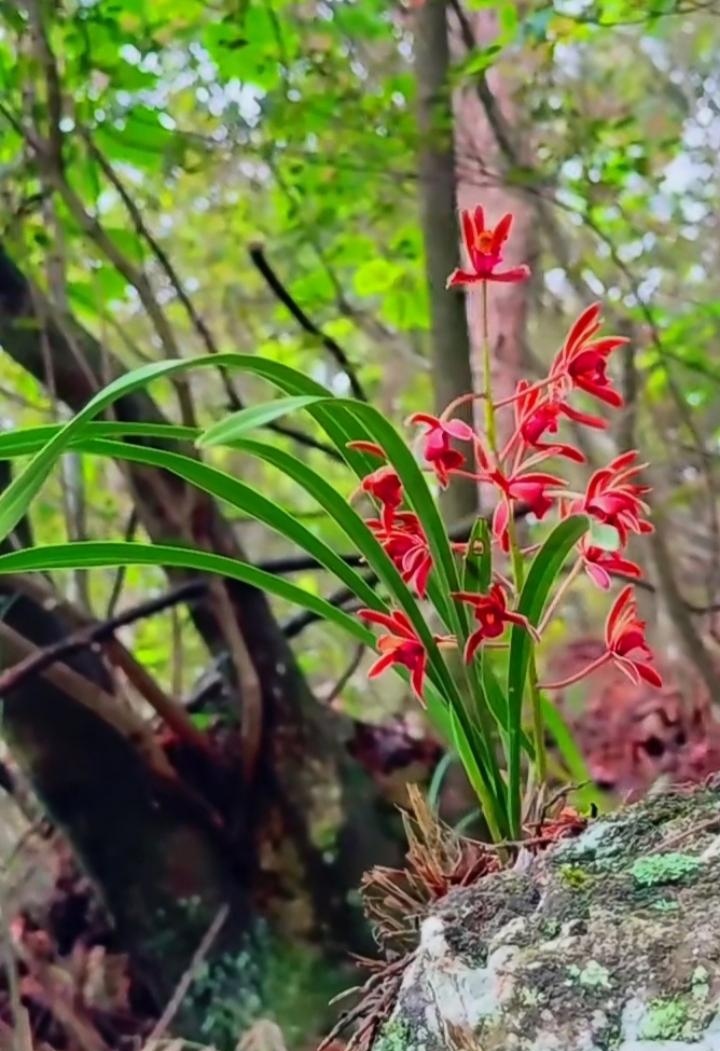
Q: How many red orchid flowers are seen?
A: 12